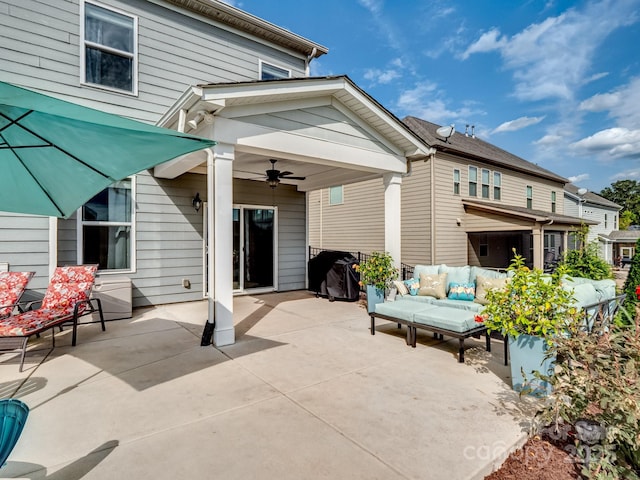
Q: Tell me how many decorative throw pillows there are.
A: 5